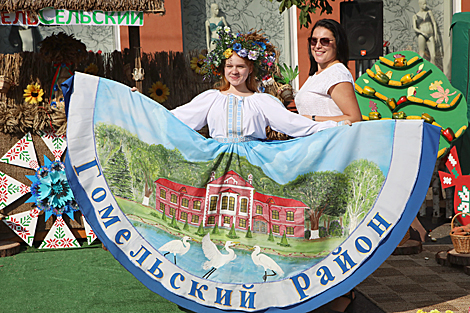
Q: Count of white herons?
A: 3